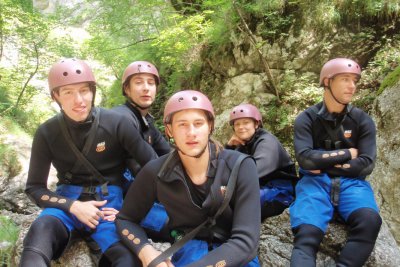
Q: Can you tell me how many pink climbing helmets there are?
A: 5